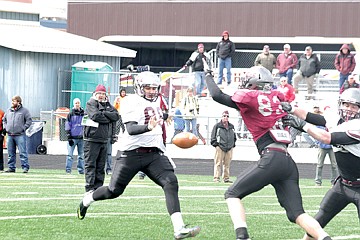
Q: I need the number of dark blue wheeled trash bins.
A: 1